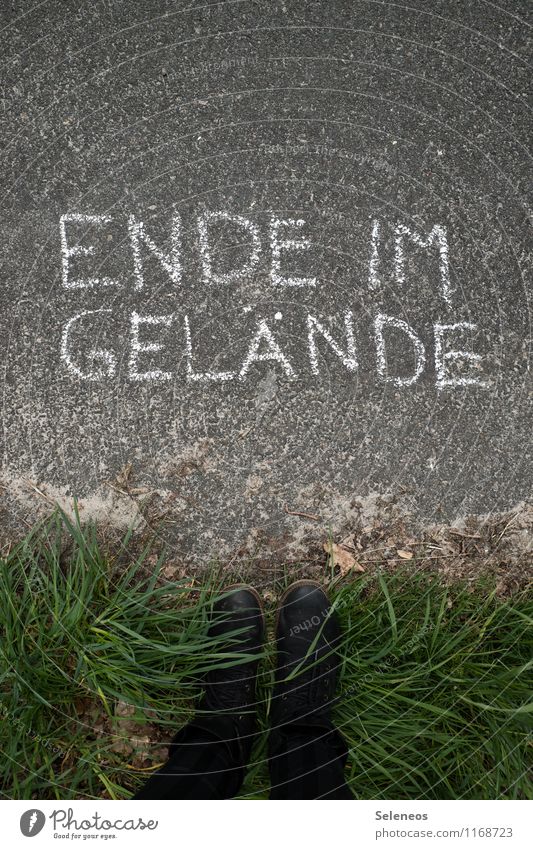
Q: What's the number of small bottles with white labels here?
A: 0